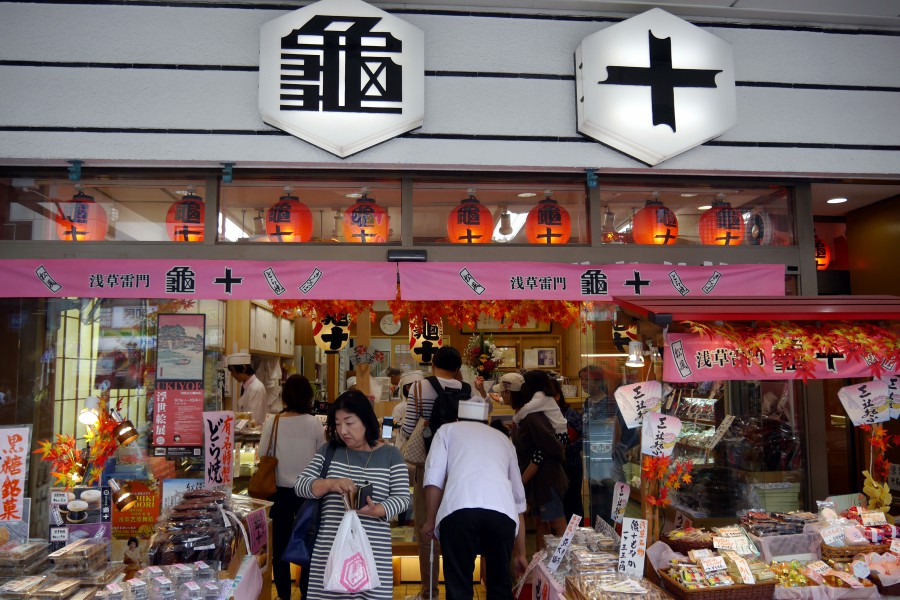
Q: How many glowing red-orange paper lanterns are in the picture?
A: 9